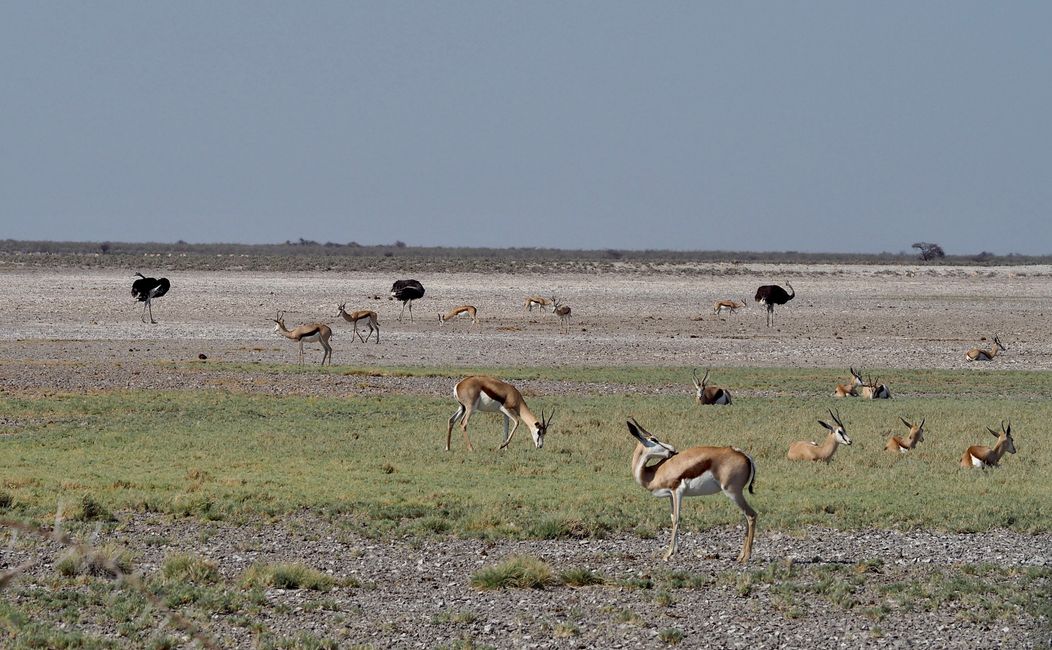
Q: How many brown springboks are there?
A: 15